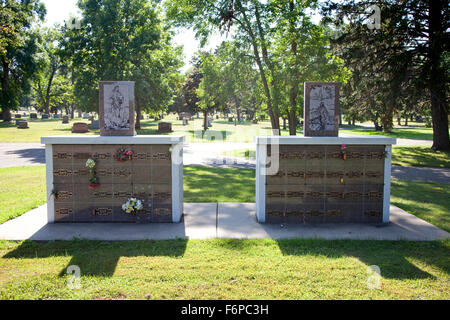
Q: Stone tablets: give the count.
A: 2